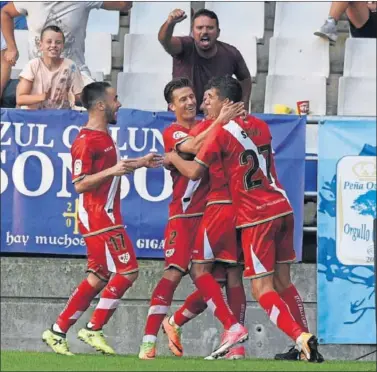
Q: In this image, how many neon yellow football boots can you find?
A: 2